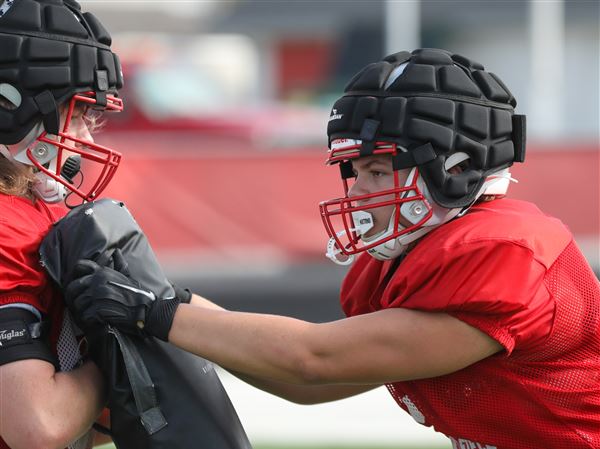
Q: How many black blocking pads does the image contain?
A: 1